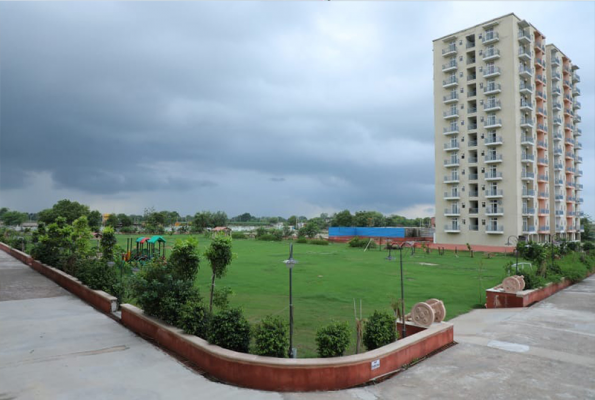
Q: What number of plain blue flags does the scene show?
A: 0